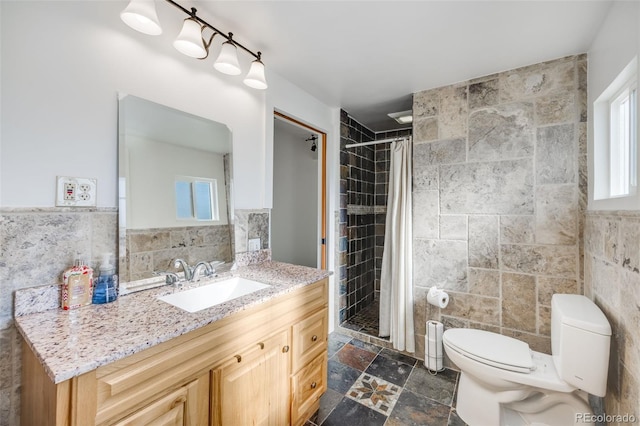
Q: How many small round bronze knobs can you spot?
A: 3